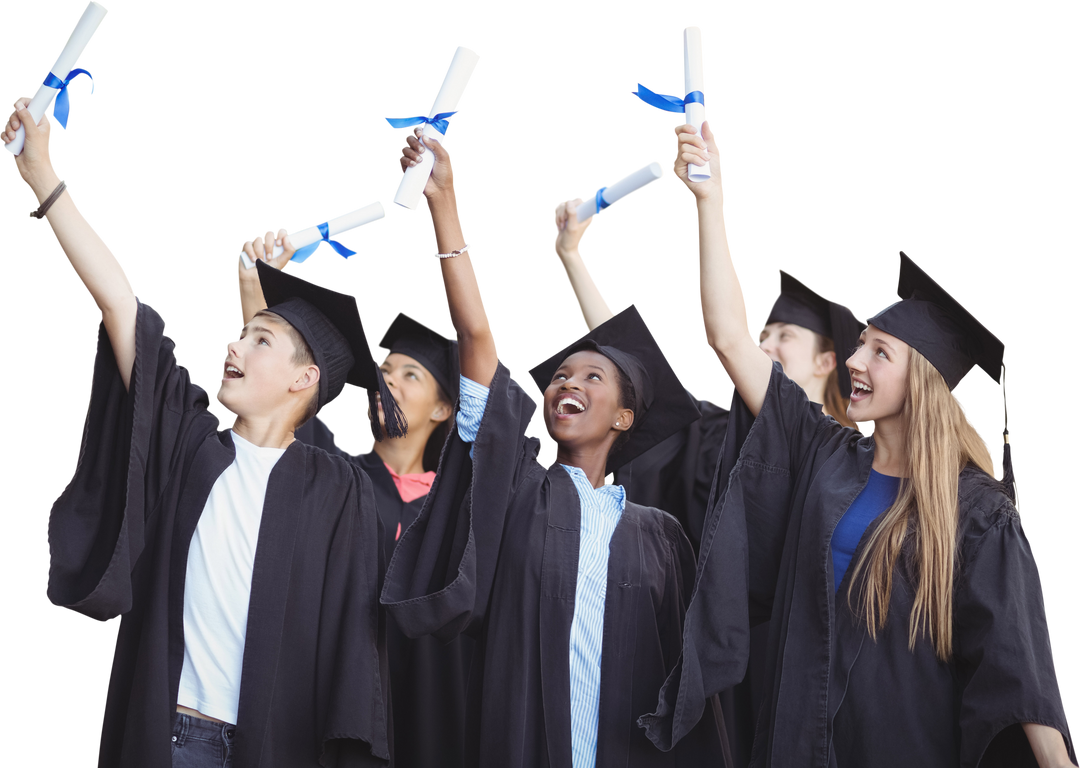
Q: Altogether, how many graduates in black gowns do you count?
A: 5